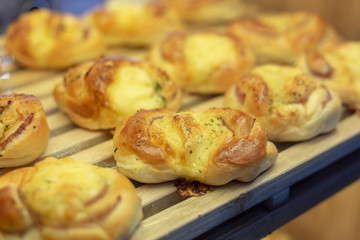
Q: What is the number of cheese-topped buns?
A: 11